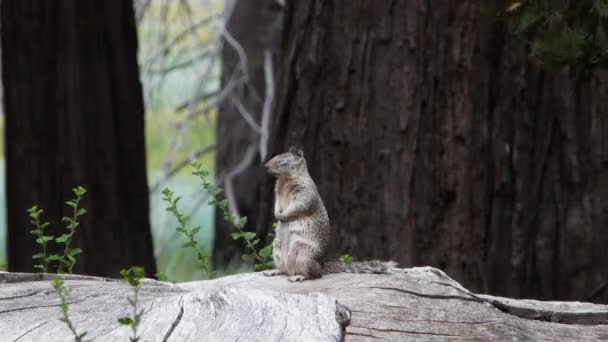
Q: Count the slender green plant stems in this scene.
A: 6